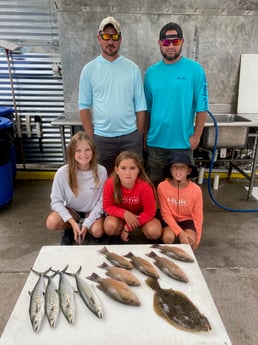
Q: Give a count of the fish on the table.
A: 11